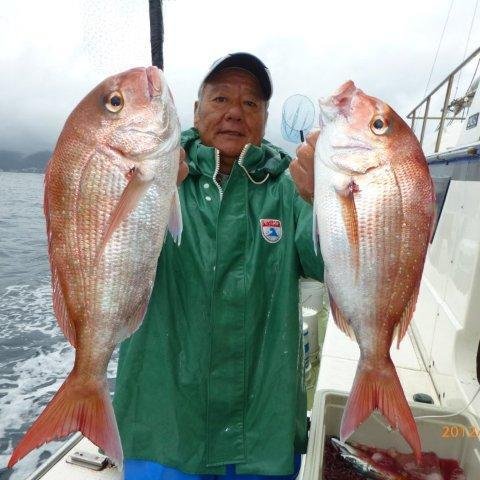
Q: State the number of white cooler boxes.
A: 1